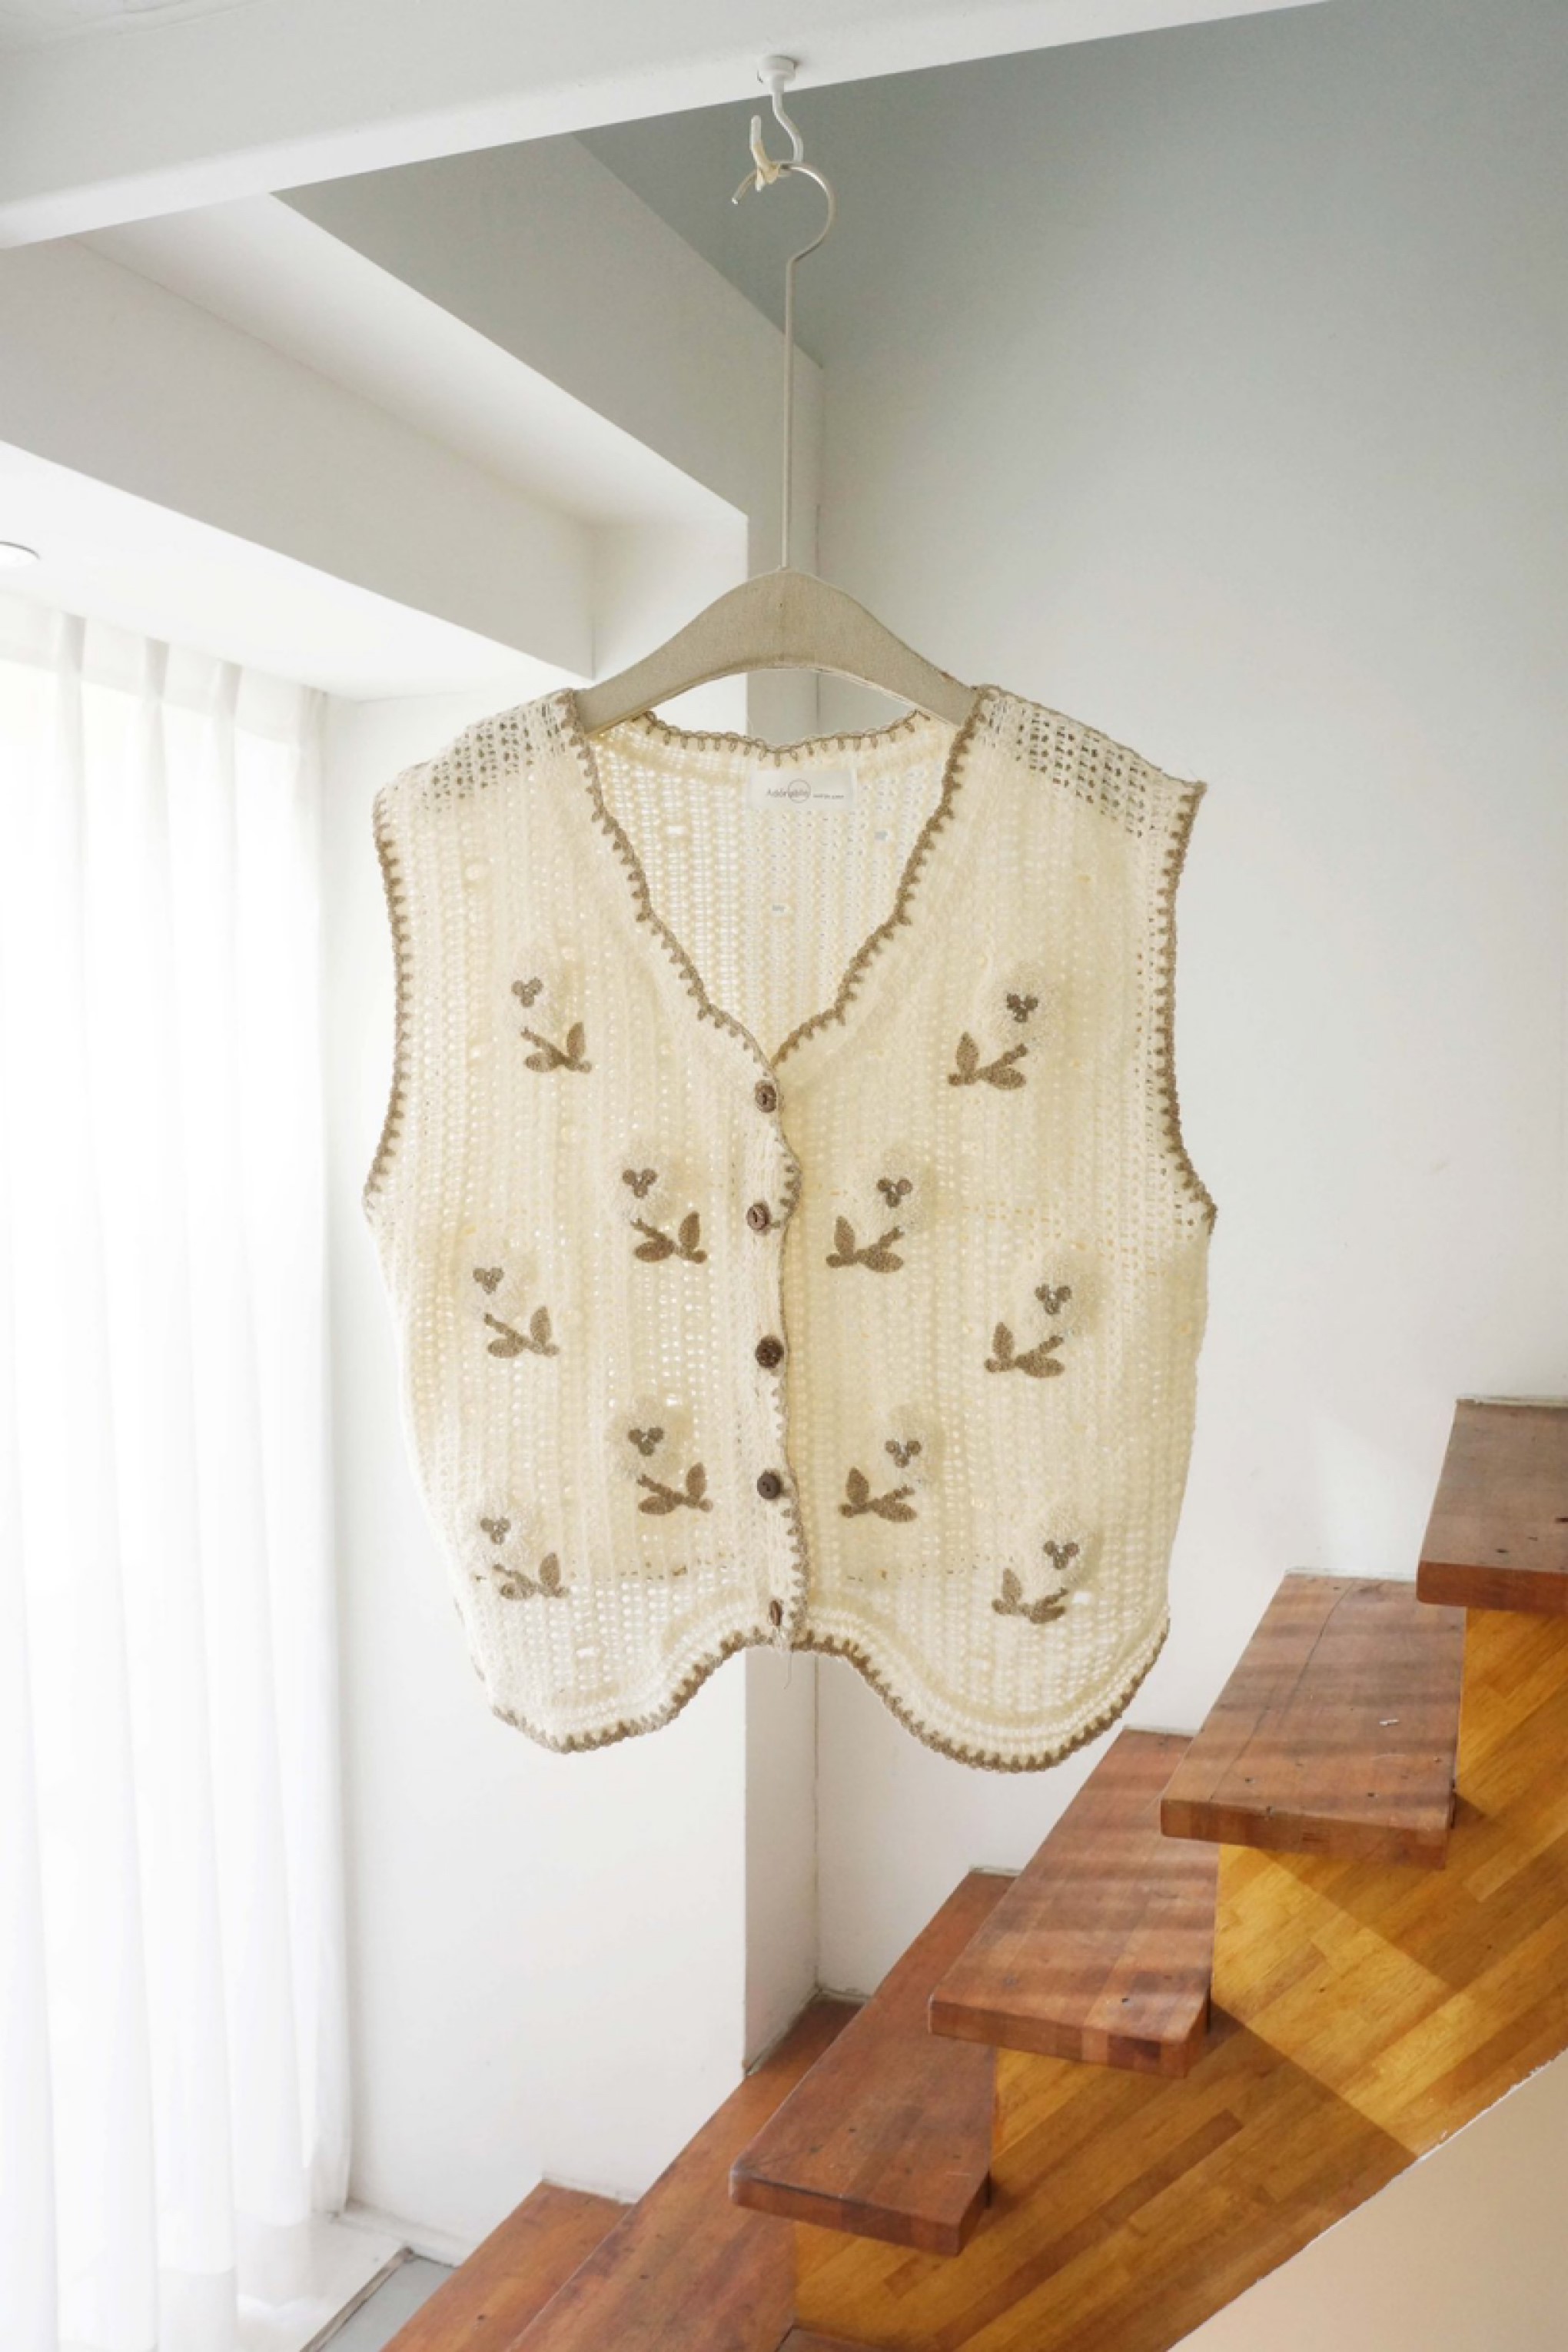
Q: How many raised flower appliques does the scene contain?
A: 10